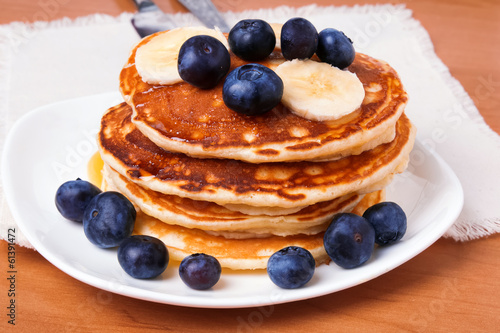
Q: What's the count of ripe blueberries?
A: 12